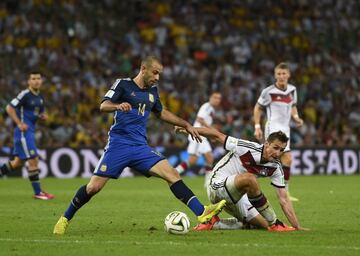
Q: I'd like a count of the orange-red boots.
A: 2